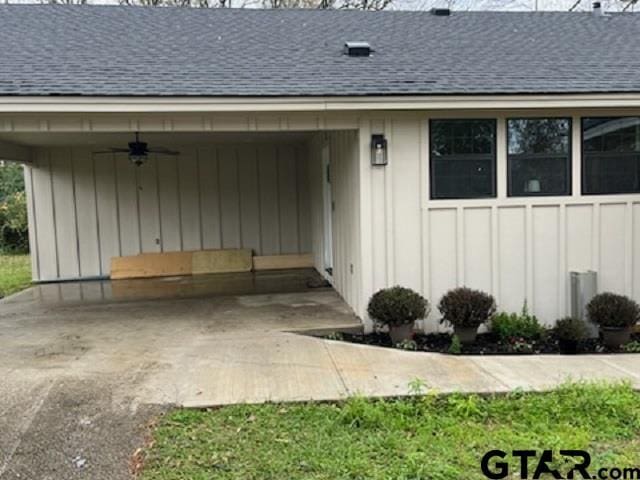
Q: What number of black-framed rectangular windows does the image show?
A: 3